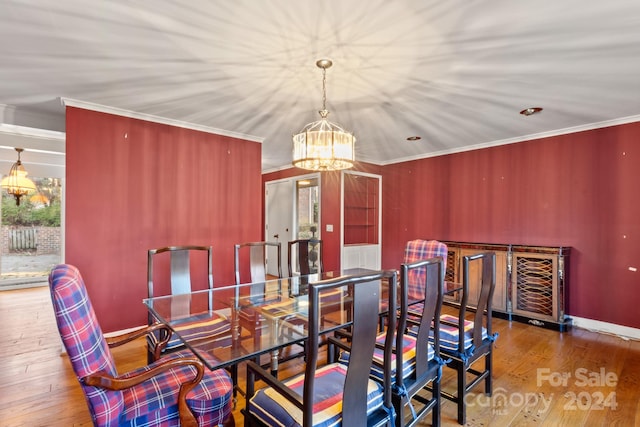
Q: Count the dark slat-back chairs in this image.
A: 6